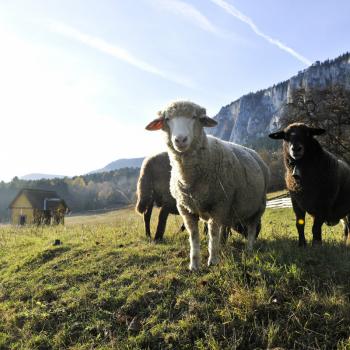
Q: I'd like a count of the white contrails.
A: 3